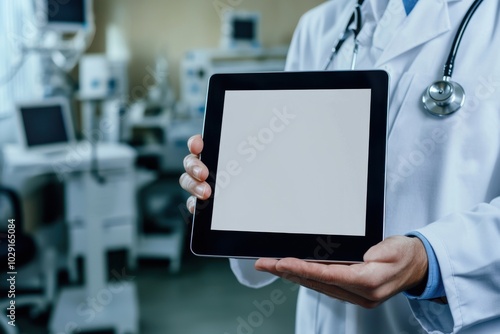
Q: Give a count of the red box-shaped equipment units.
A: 0